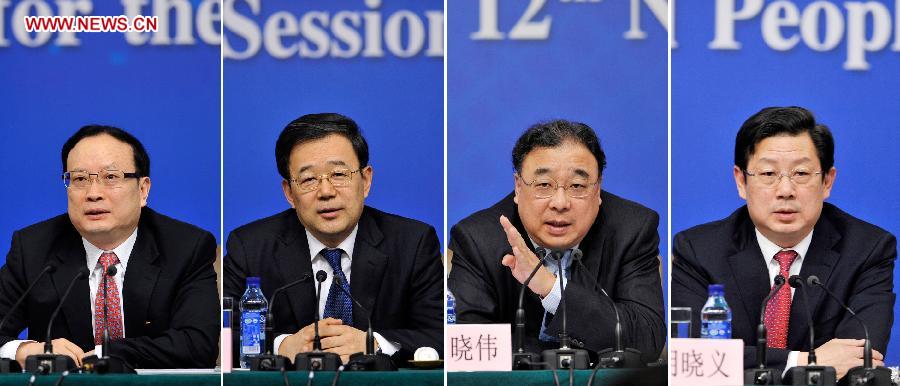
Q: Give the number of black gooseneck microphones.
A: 12